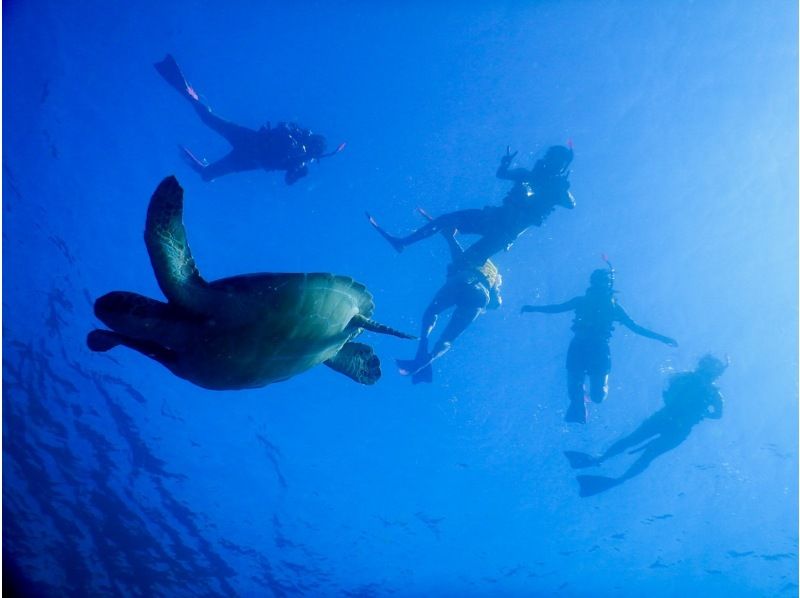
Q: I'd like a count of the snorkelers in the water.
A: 5